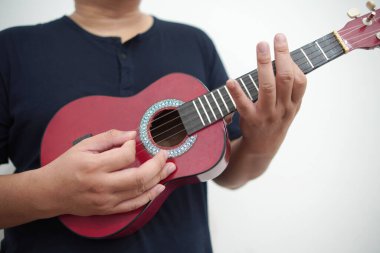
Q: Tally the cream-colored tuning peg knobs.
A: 2